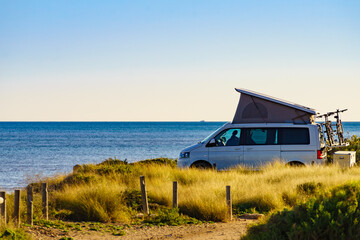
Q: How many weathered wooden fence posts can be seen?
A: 7